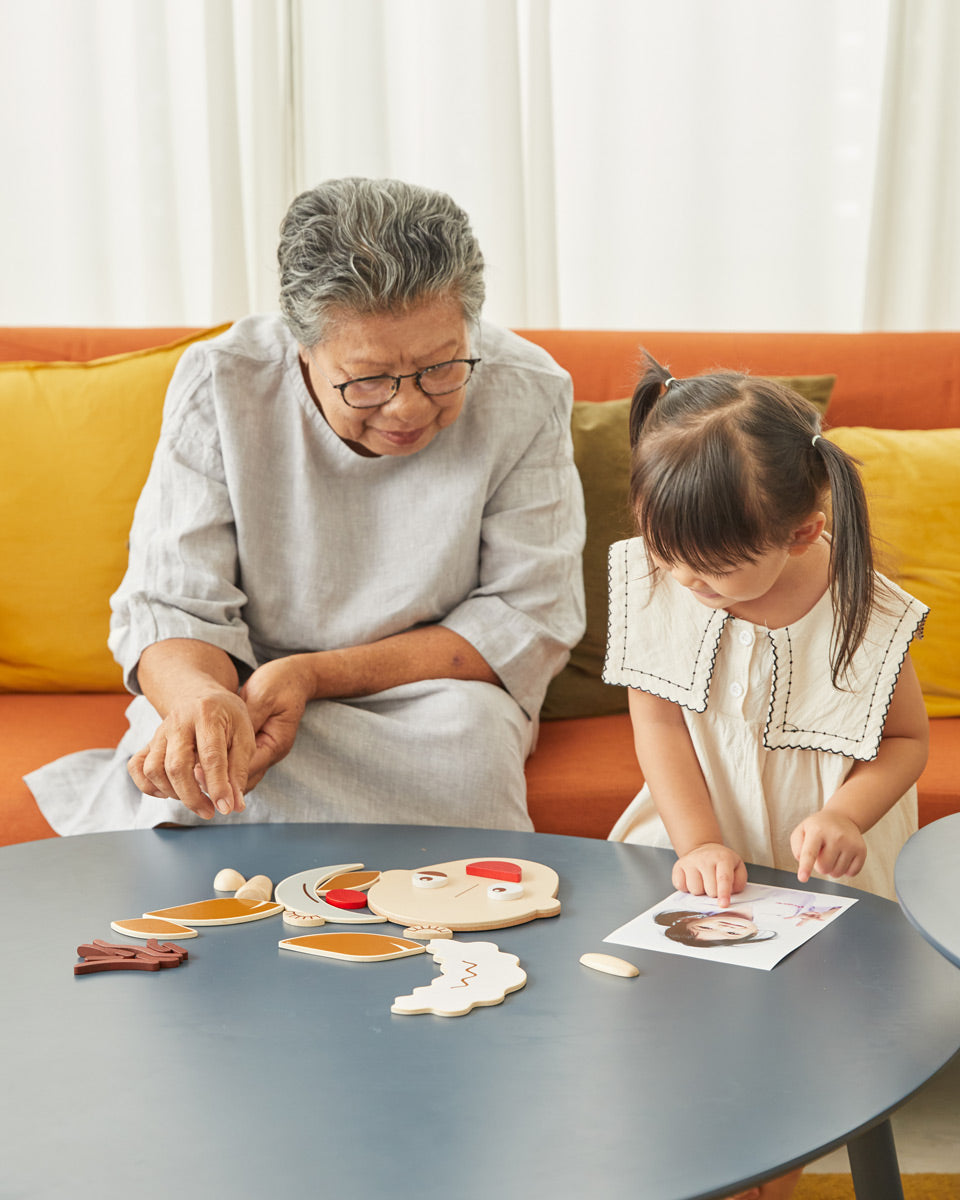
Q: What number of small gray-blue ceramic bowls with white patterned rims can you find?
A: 0